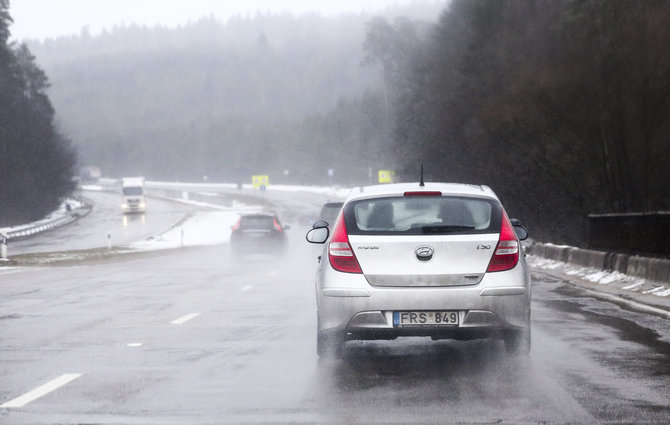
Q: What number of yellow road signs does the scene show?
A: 2